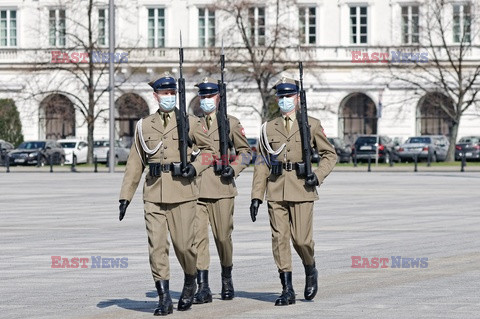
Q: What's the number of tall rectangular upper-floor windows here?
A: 10